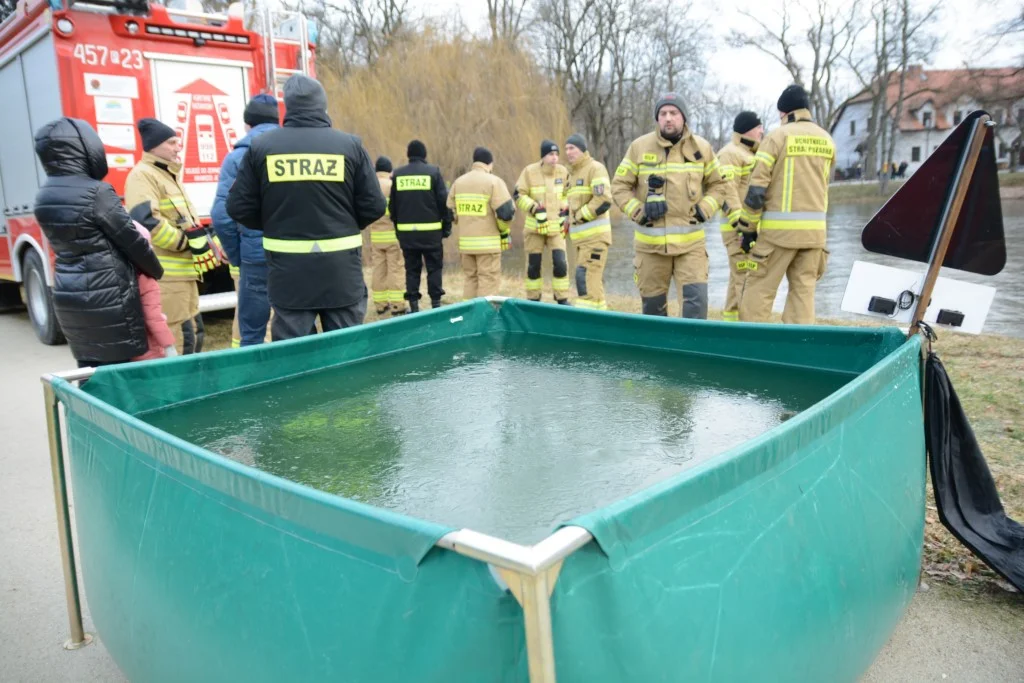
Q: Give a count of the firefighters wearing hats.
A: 10